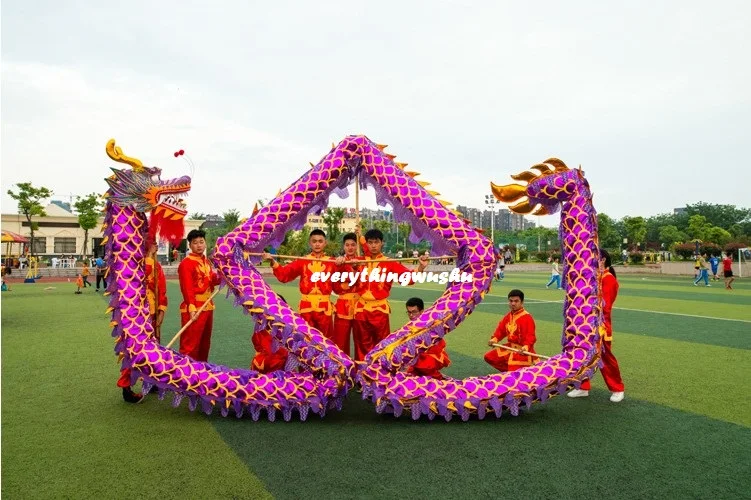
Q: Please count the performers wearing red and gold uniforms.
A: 9